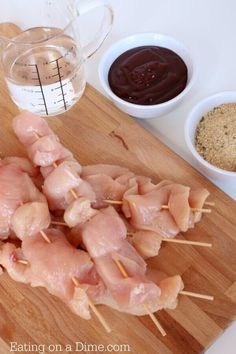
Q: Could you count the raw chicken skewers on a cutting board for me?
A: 6